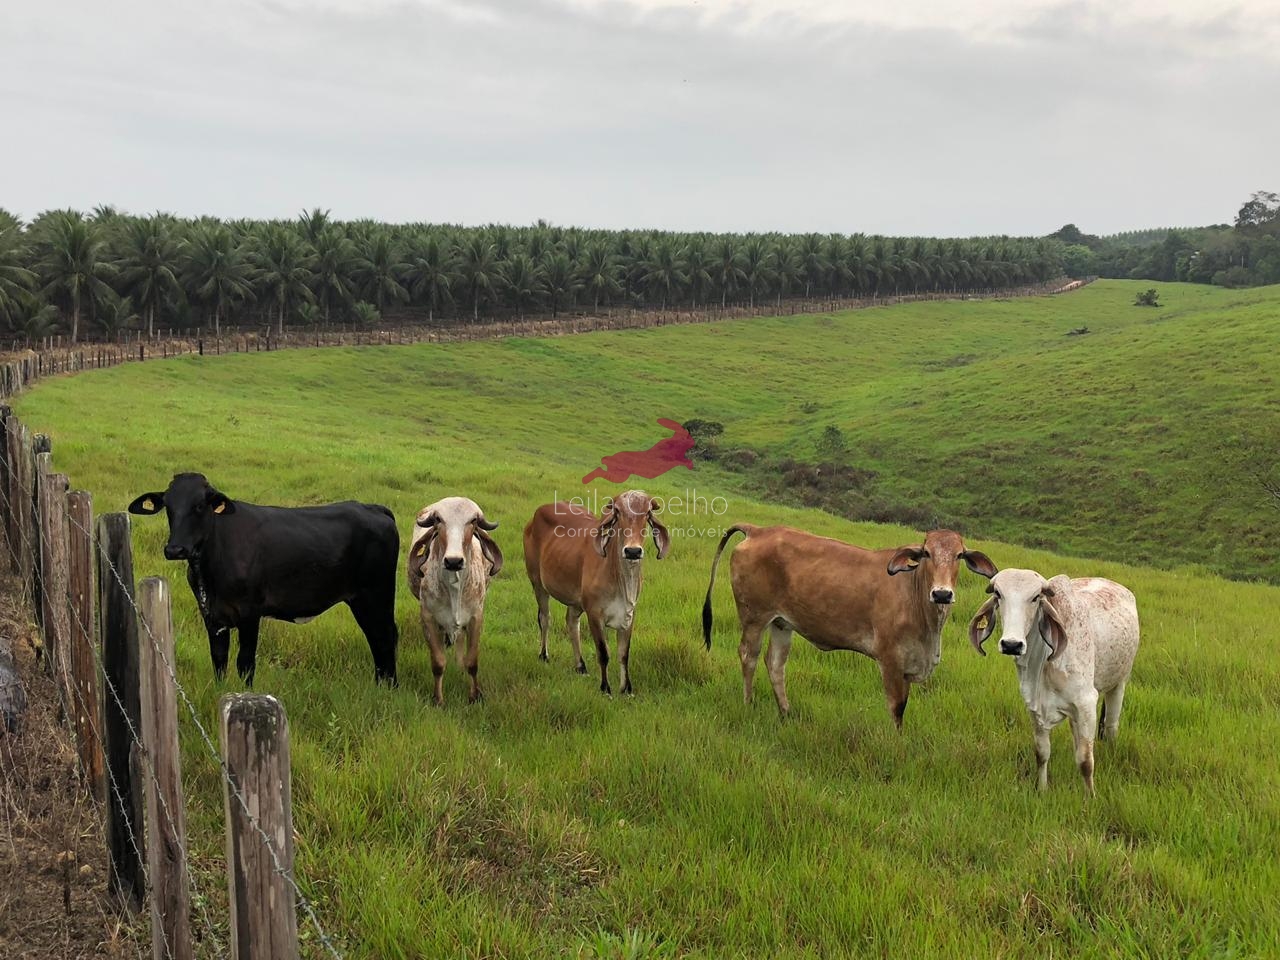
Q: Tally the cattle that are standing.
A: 5